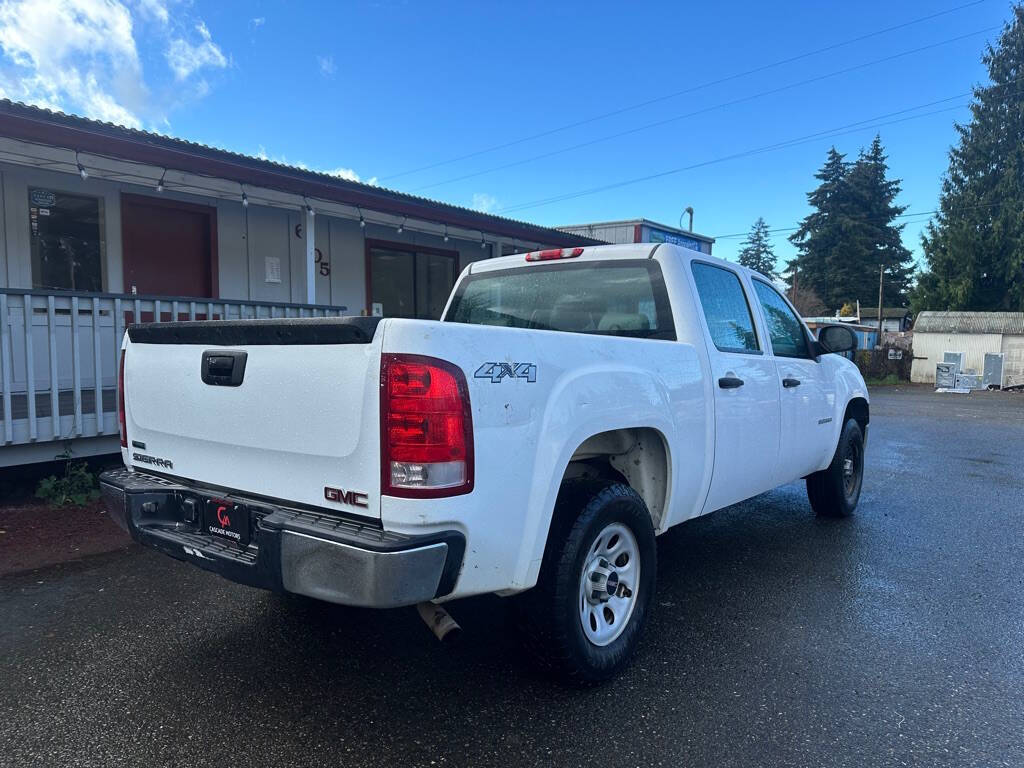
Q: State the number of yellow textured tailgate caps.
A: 0